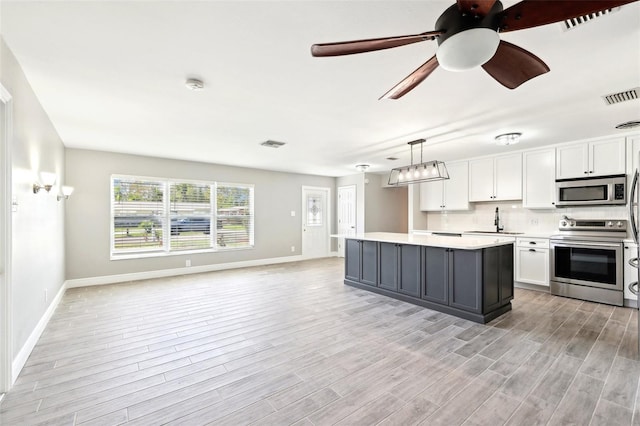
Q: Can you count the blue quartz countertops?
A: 0